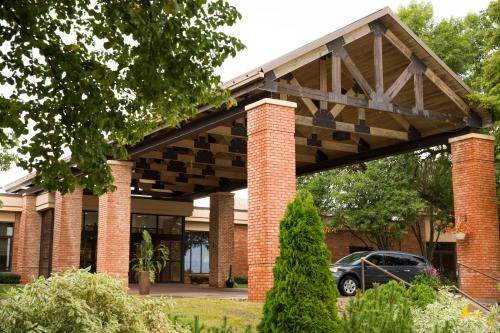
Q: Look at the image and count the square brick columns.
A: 6